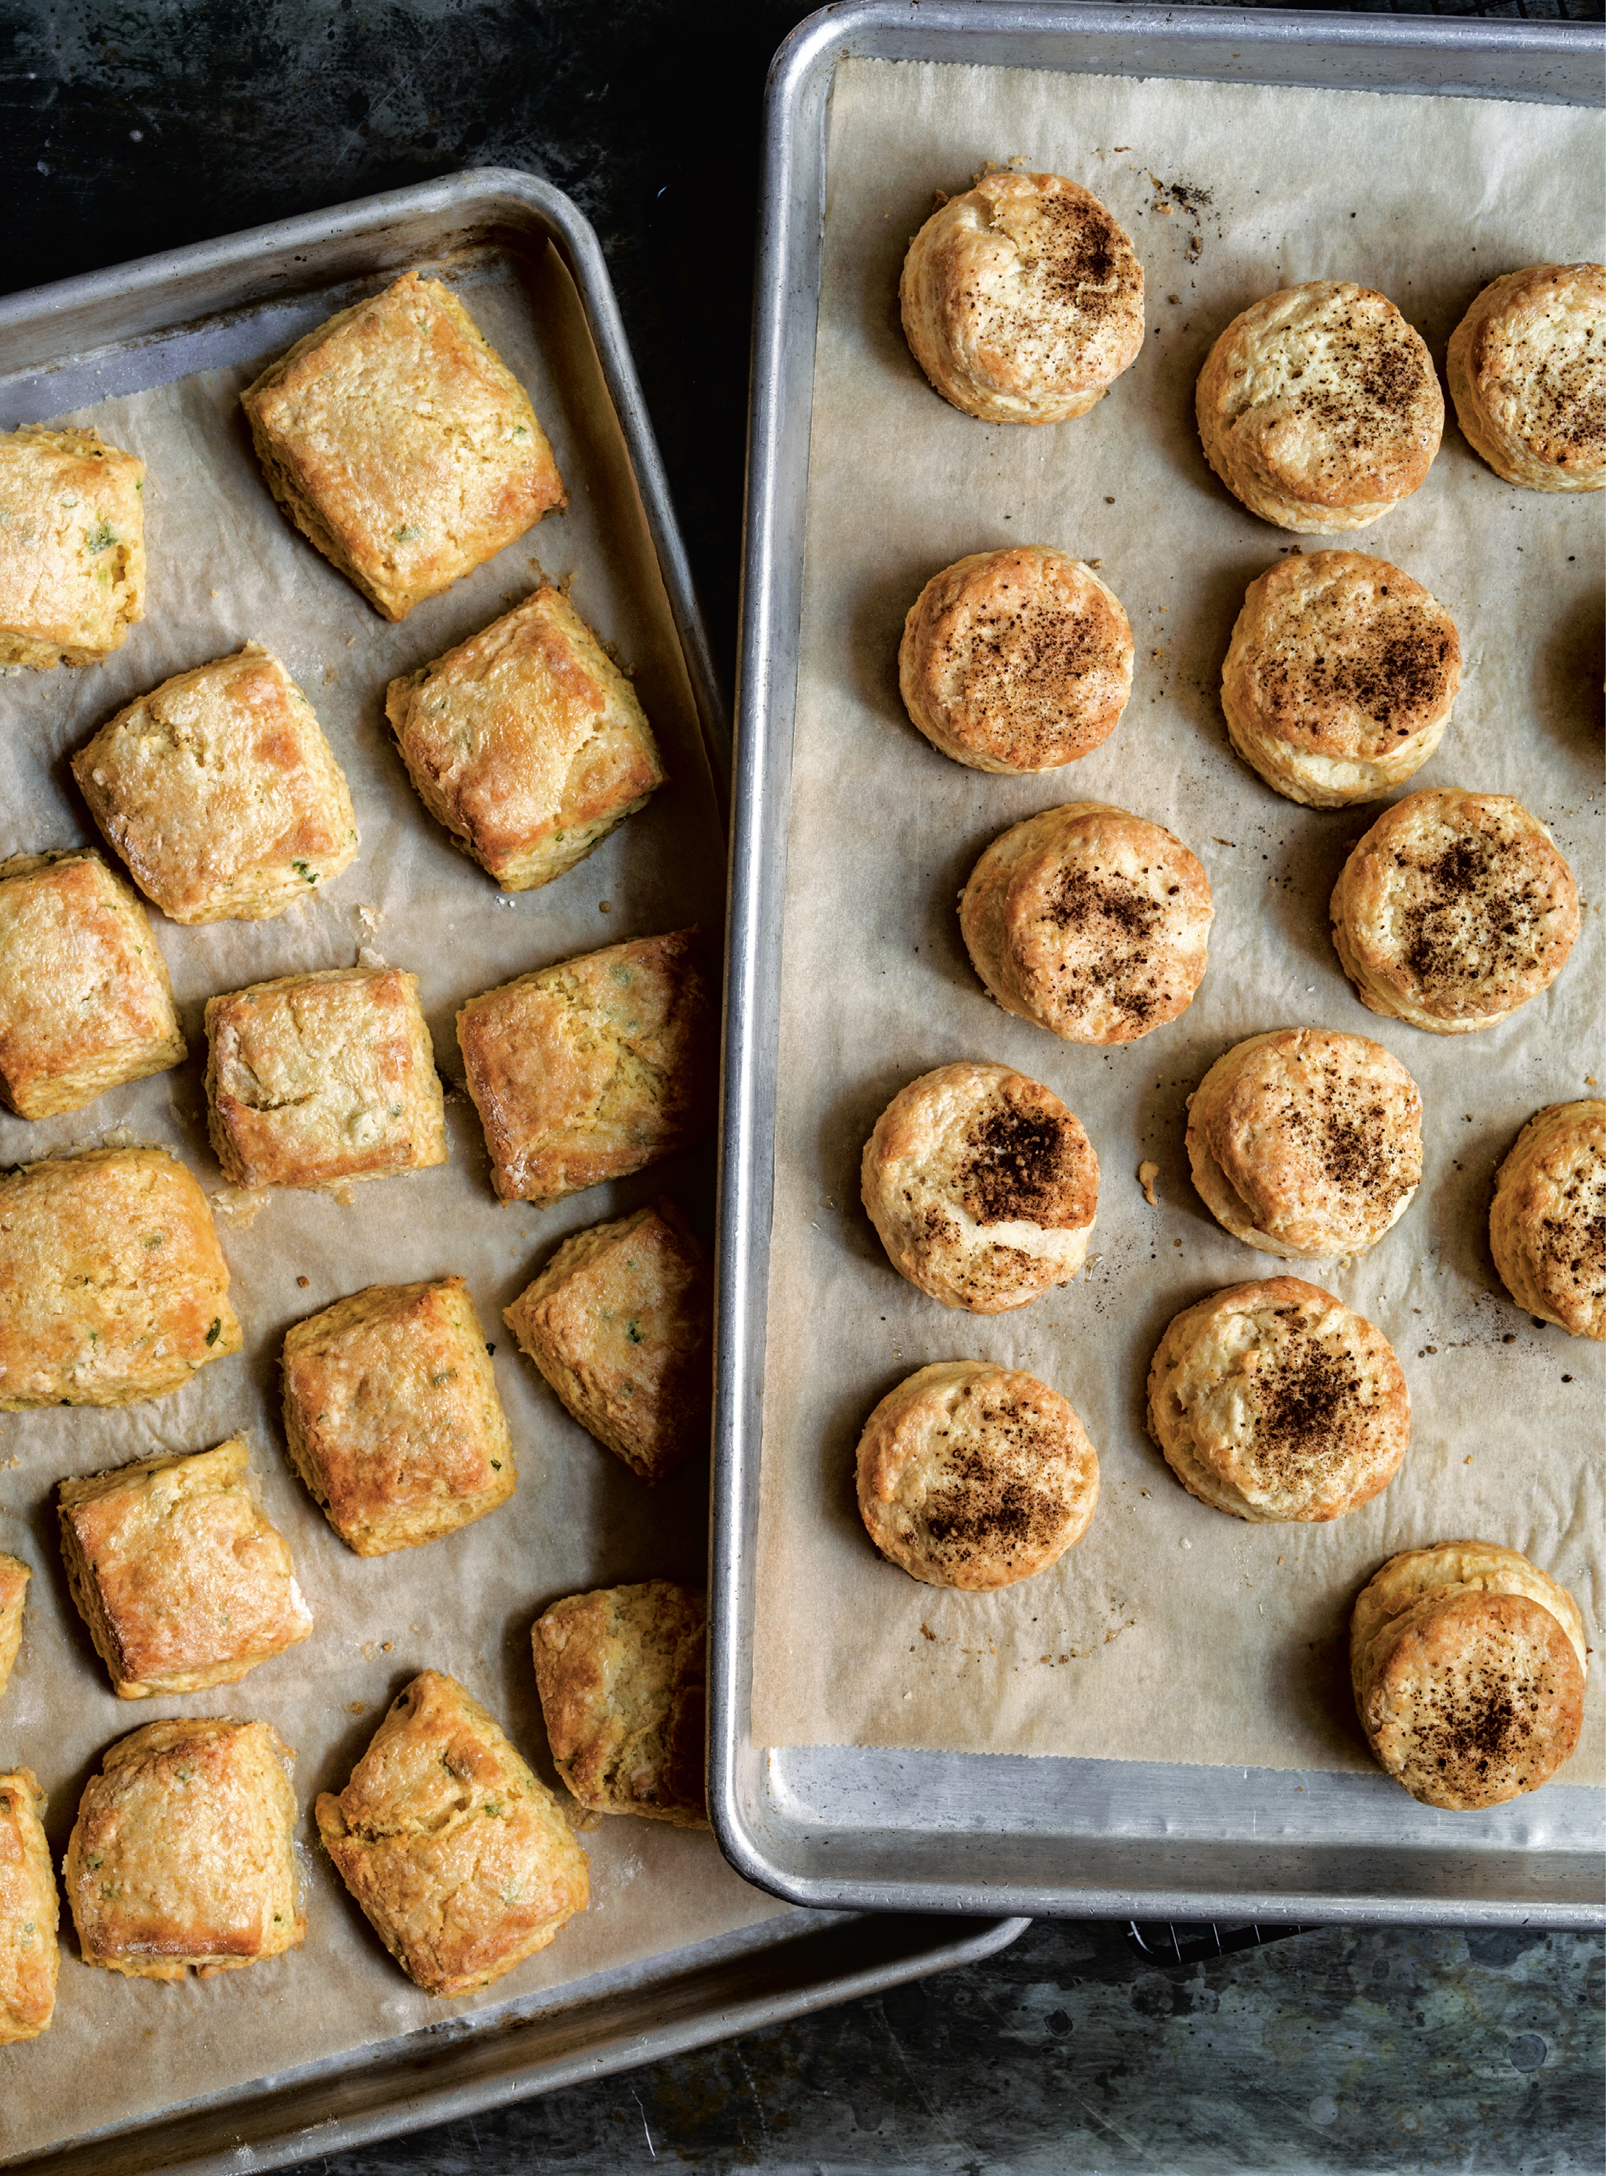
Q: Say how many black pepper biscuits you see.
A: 13